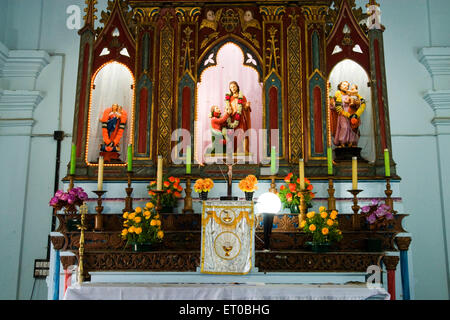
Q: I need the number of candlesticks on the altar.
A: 10